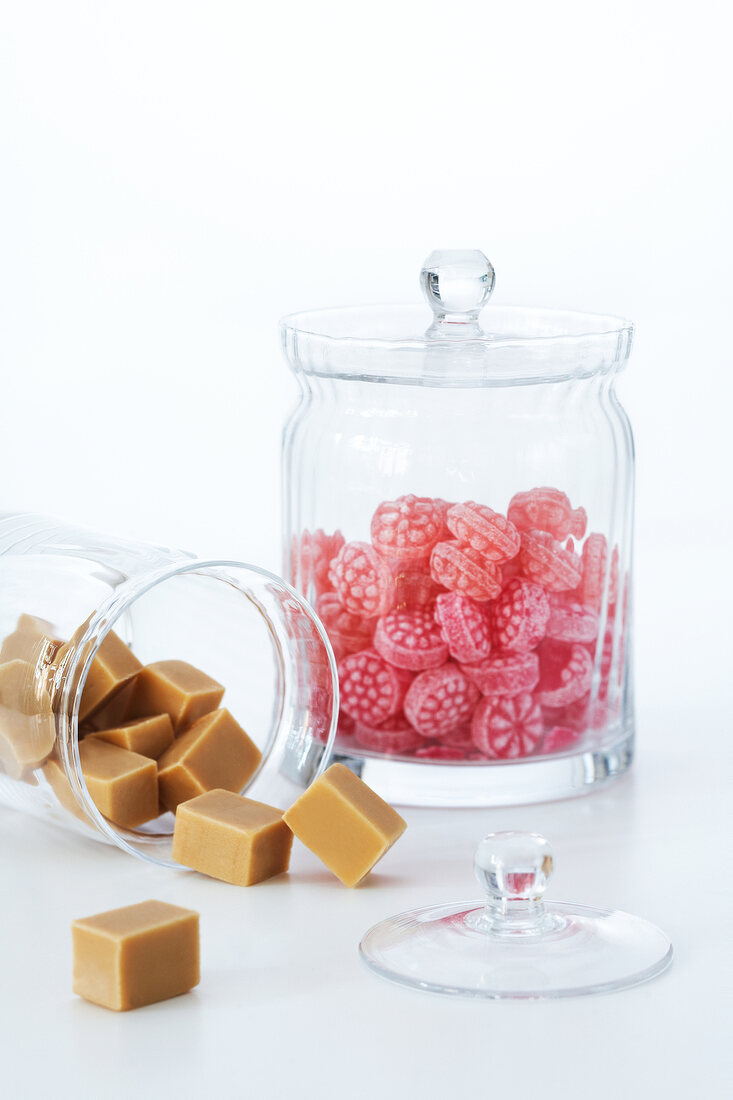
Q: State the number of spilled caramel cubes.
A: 3